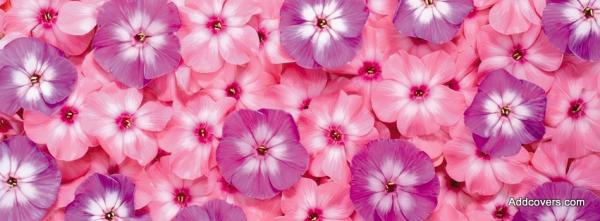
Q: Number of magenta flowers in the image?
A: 12